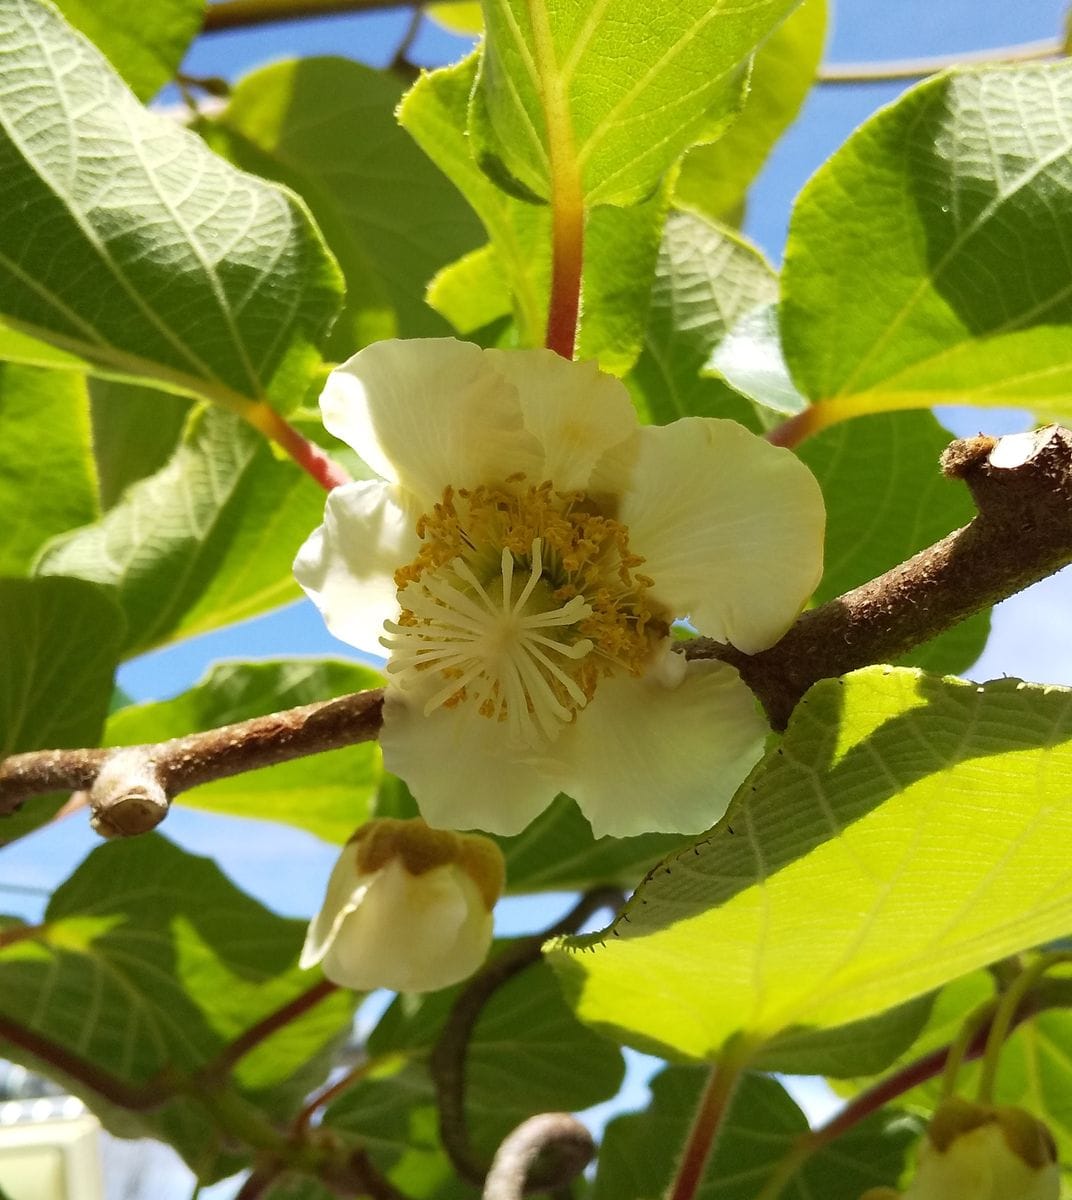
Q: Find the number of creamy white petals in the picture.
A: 6